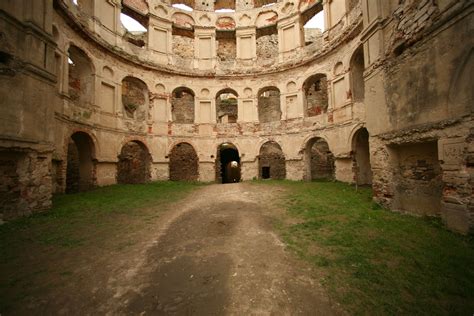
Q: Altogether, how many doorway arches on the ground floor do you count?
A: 7